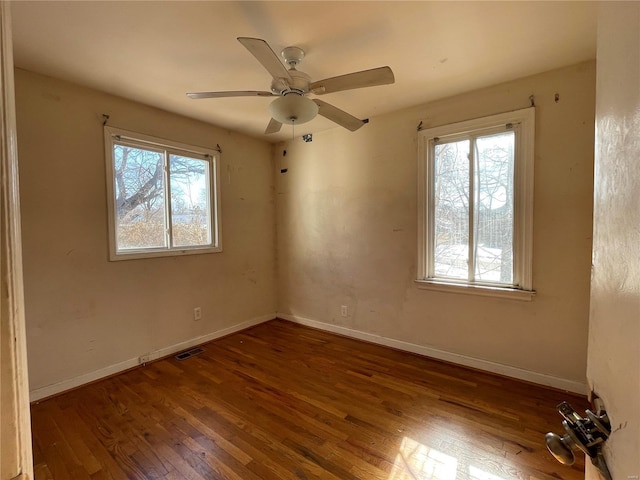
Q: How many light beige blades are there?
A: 5